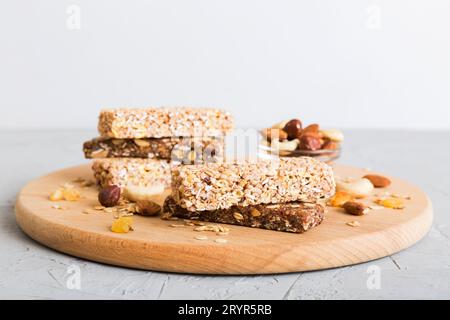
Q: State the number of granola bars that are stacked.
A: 5